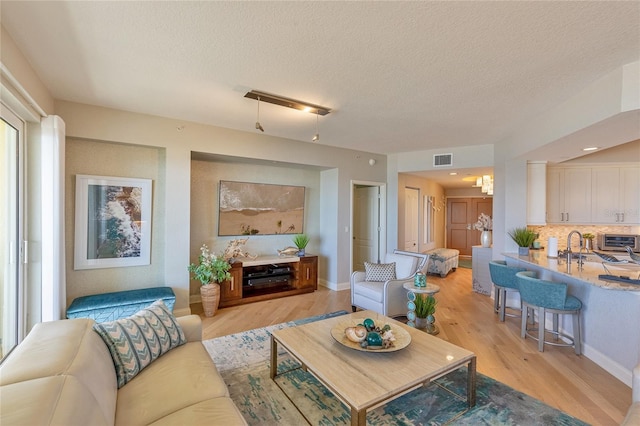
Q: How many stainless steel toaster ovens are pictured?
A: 1